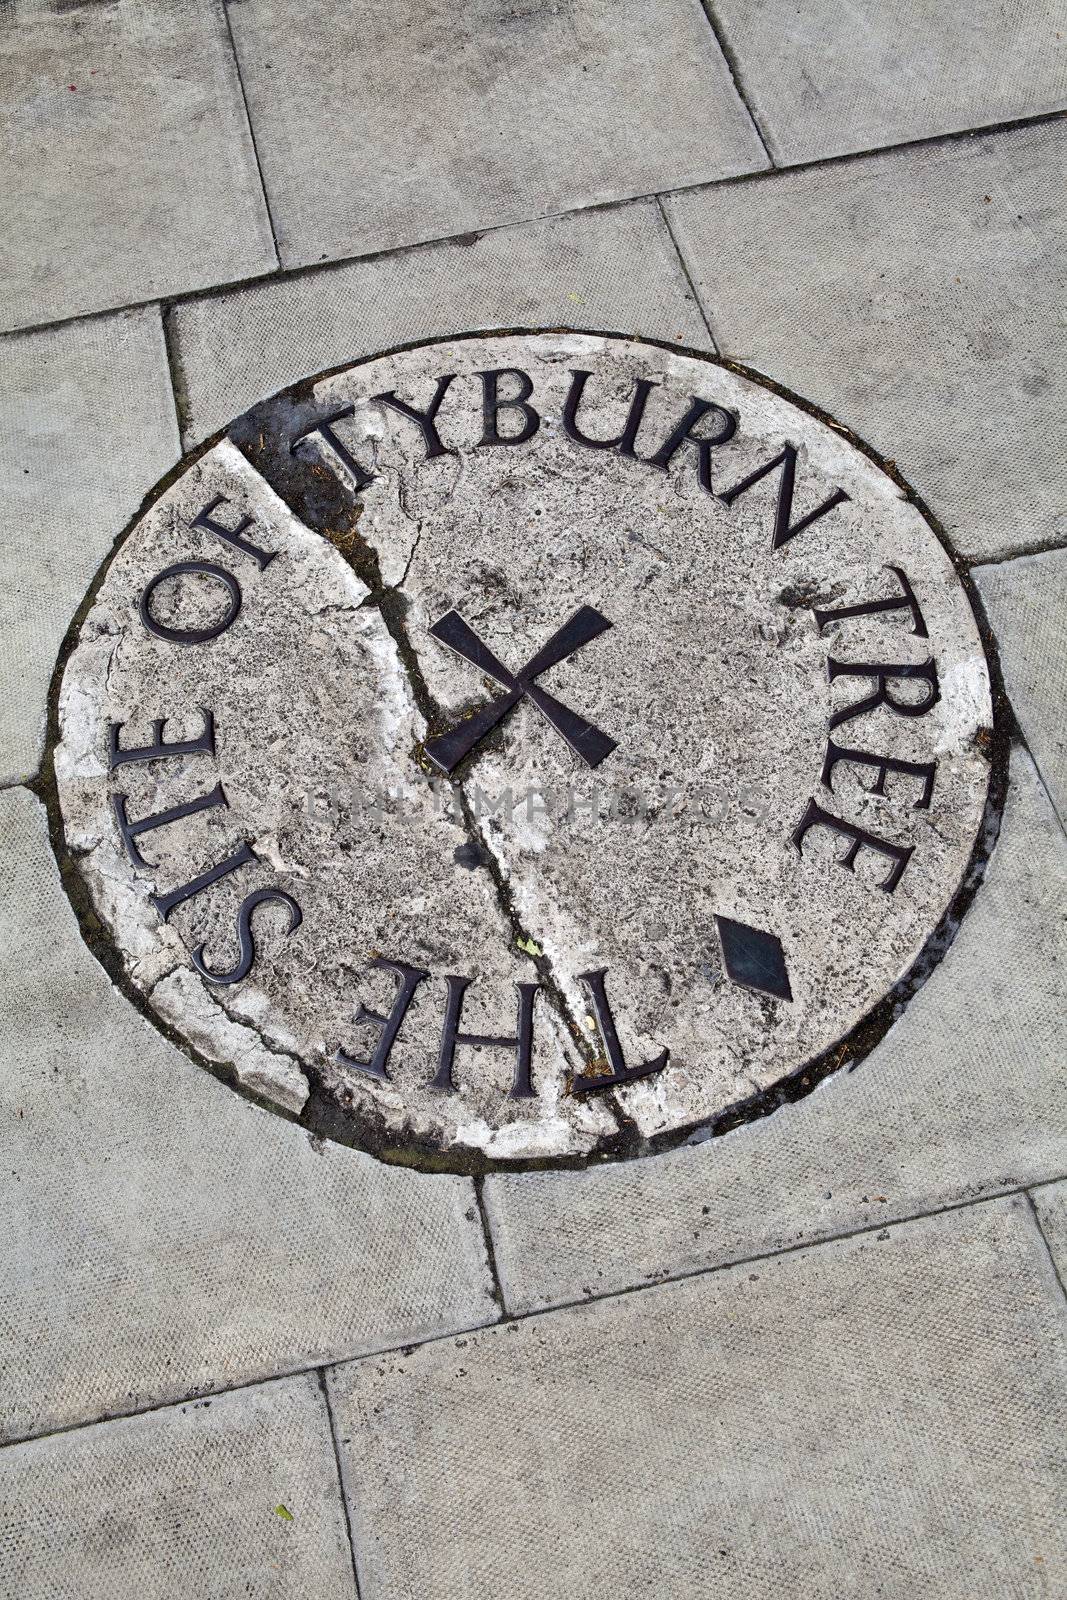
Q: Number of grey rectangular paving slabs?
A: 12